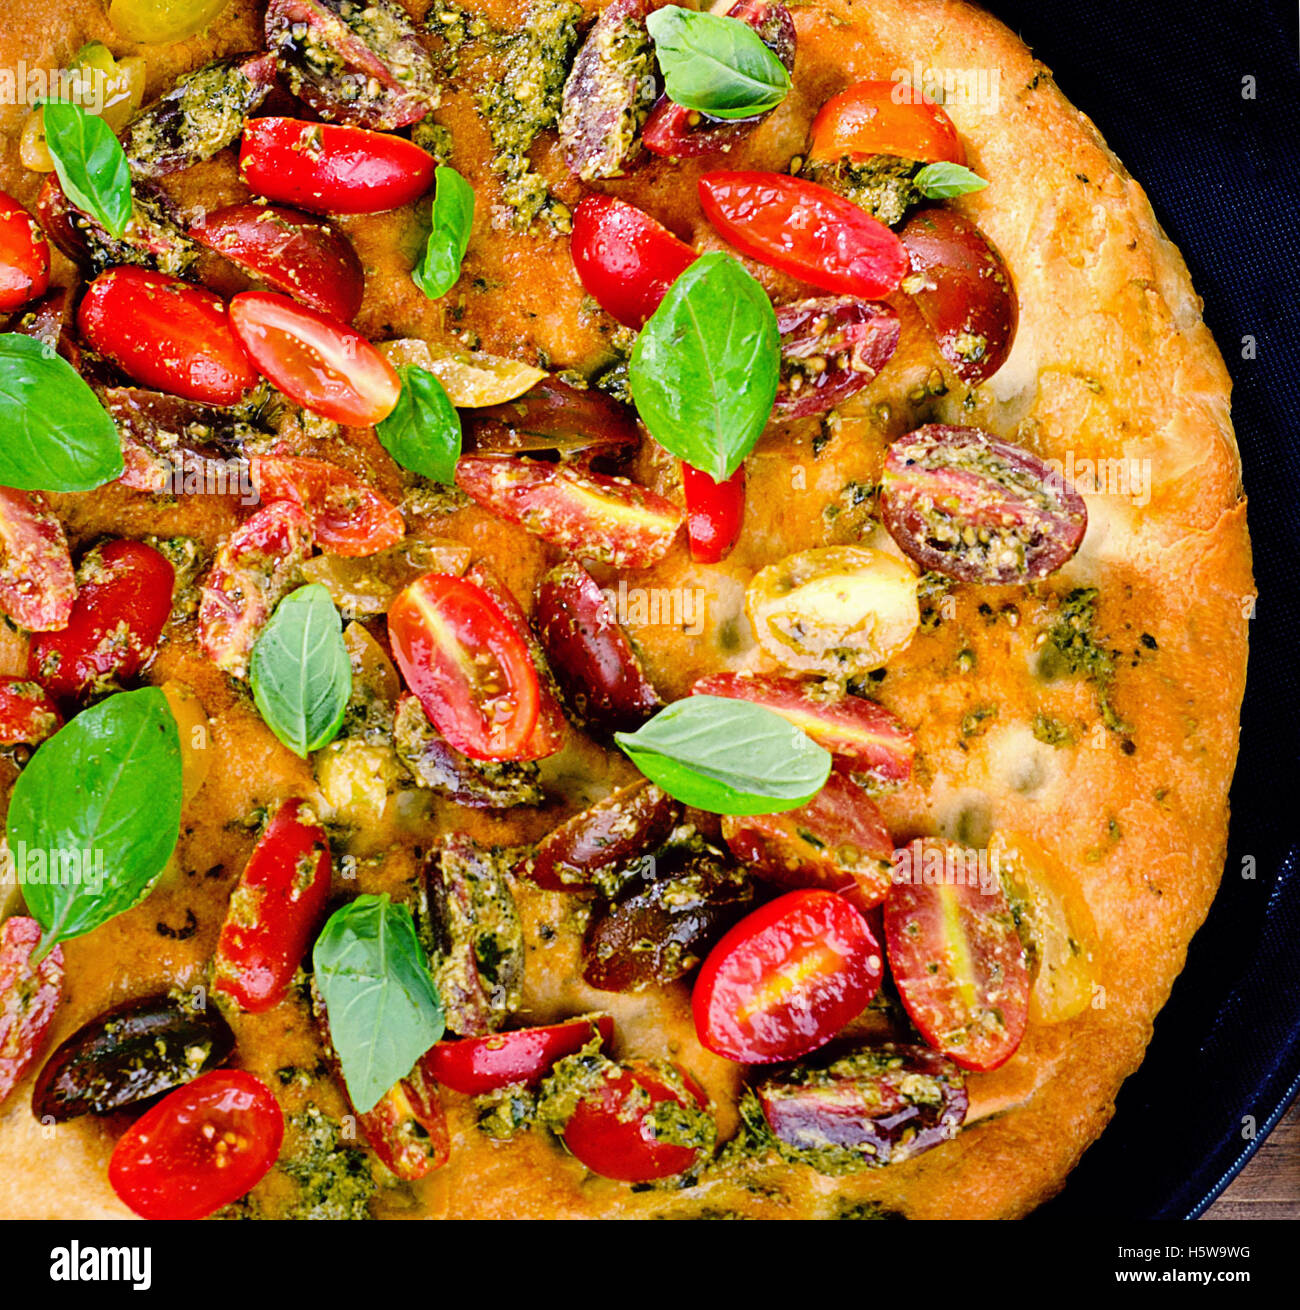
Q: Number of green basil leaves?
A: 11